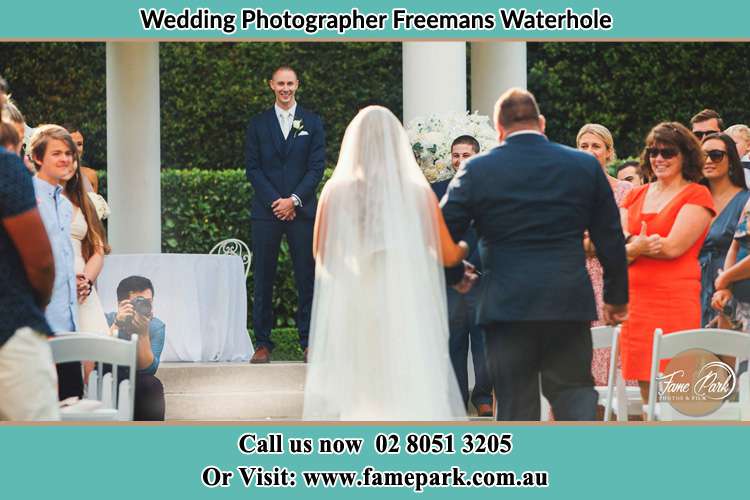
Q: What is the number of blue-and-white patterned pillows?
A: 0